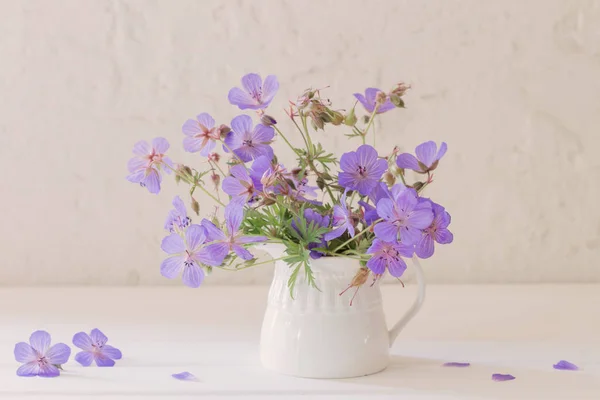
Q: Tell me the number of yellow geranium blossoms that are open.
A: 0